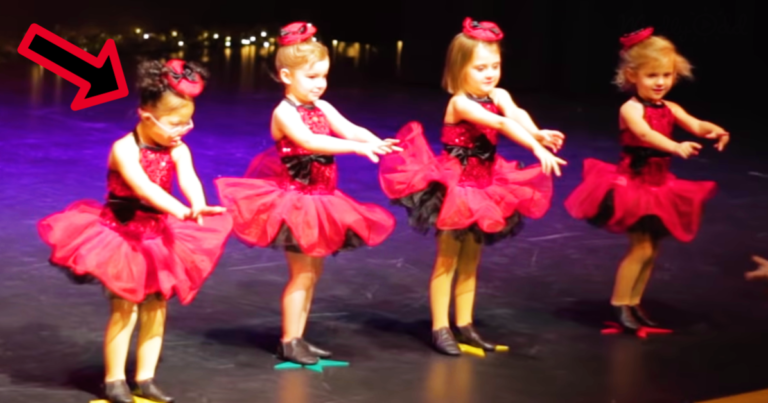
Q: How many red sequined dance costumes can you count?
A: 4